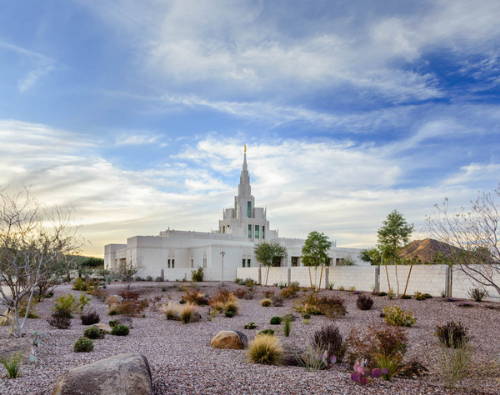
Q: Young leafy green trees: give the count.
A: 3